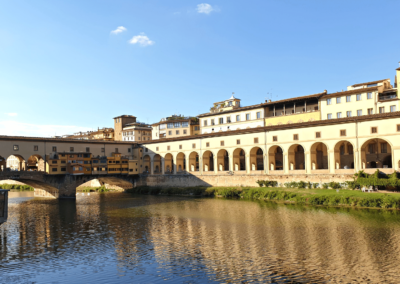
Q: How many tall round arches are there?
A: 14